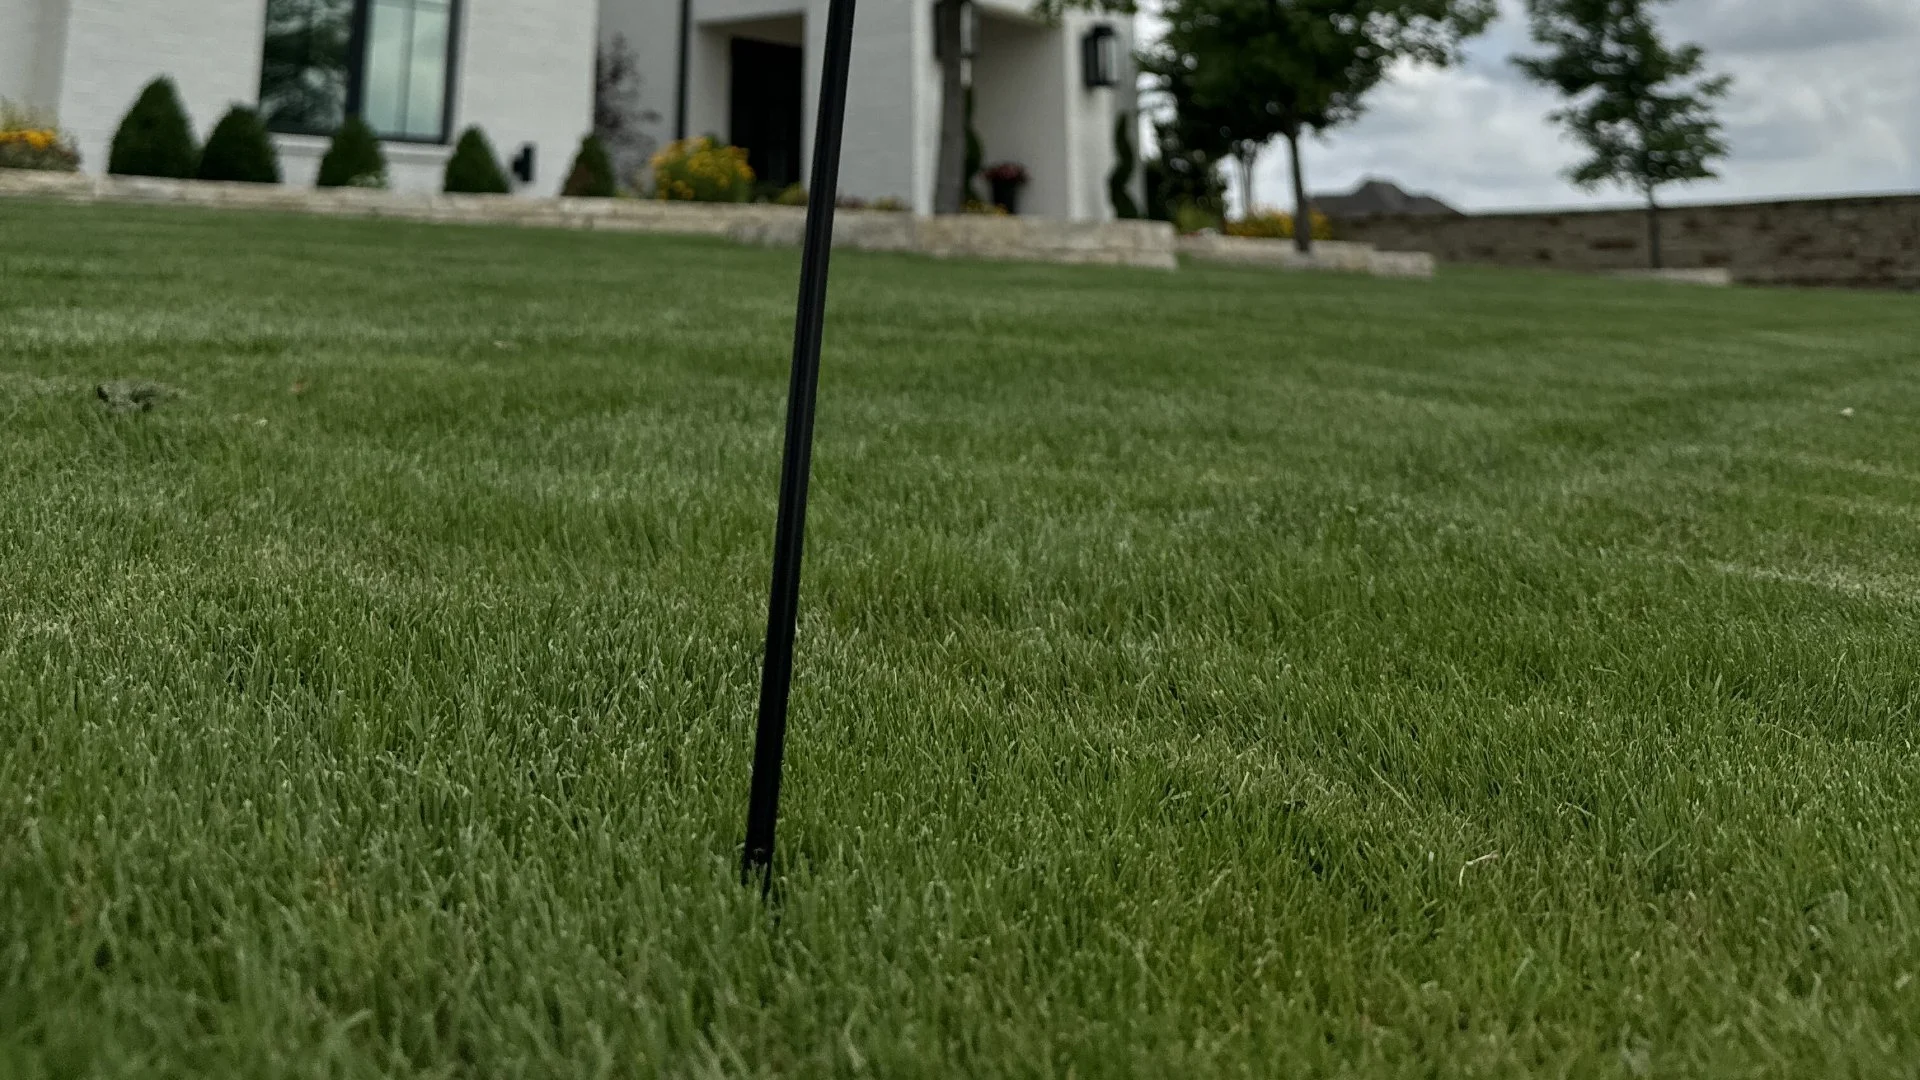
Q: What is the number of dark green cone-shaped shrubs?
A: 5